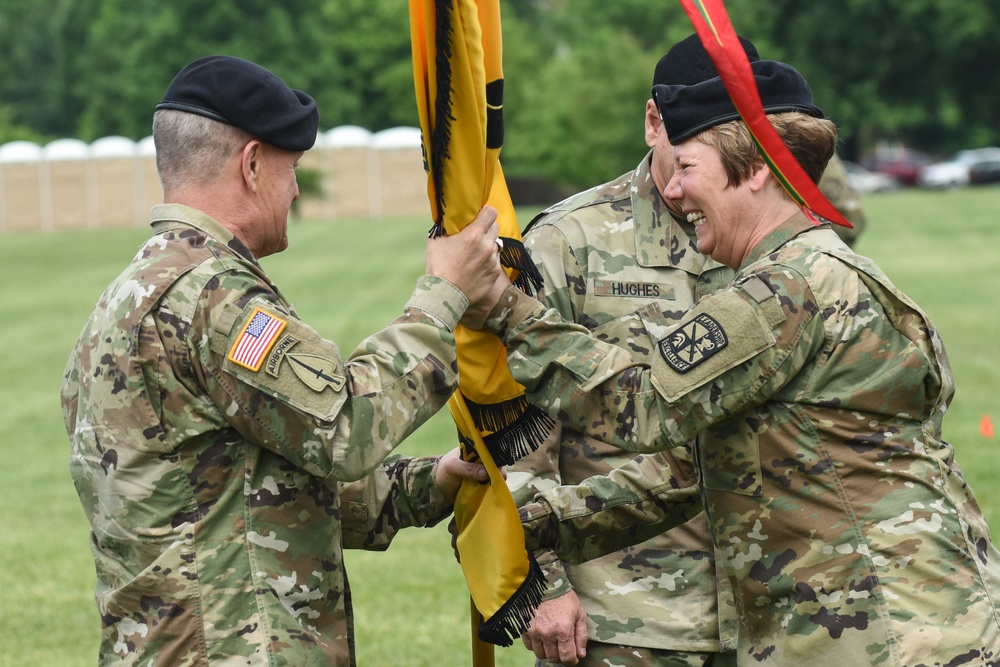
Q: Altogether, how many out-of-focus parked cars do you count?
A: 4